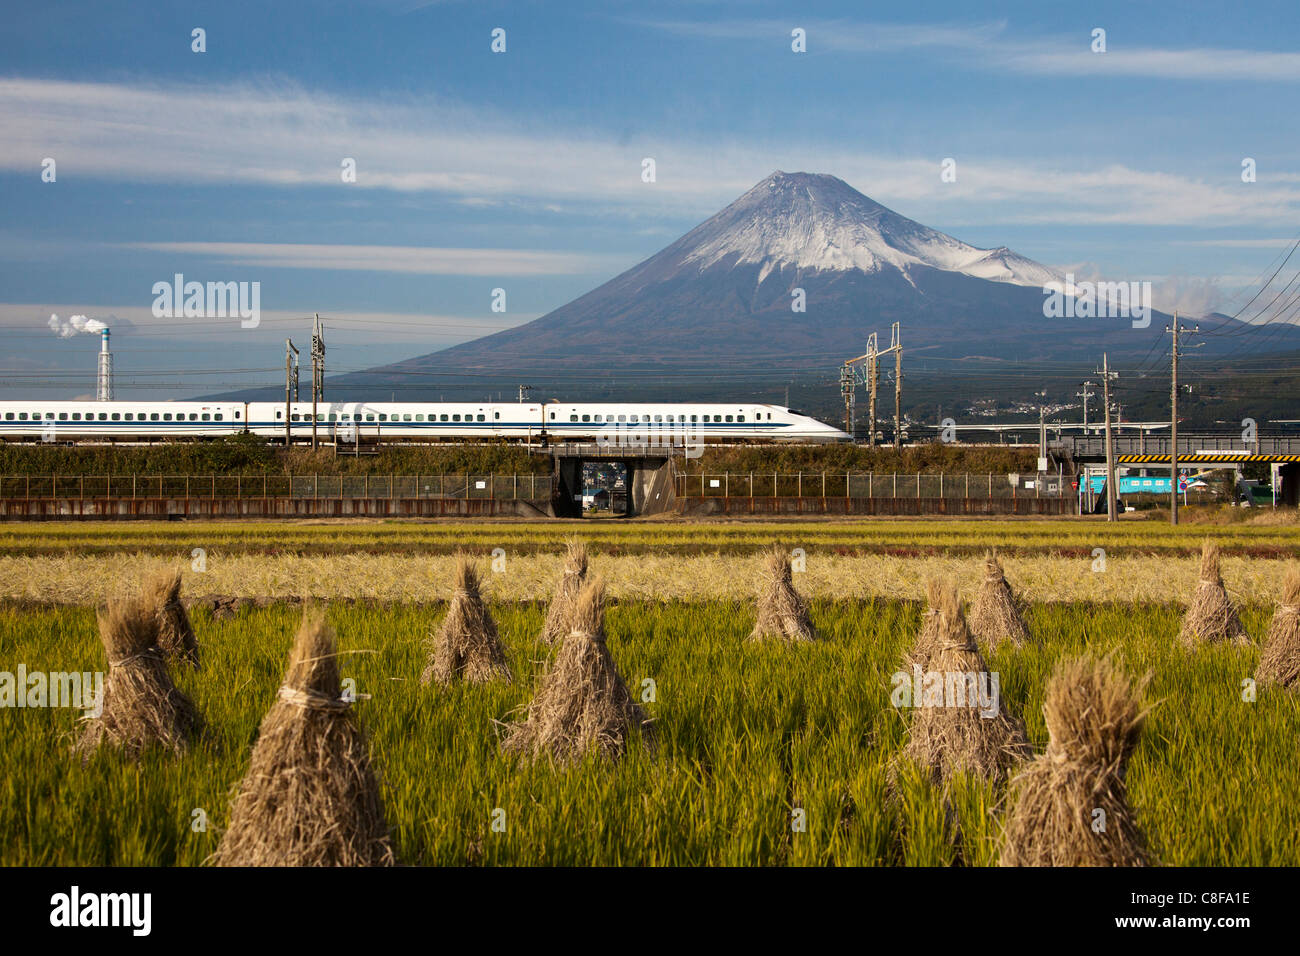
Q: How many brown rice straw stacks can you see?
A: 13